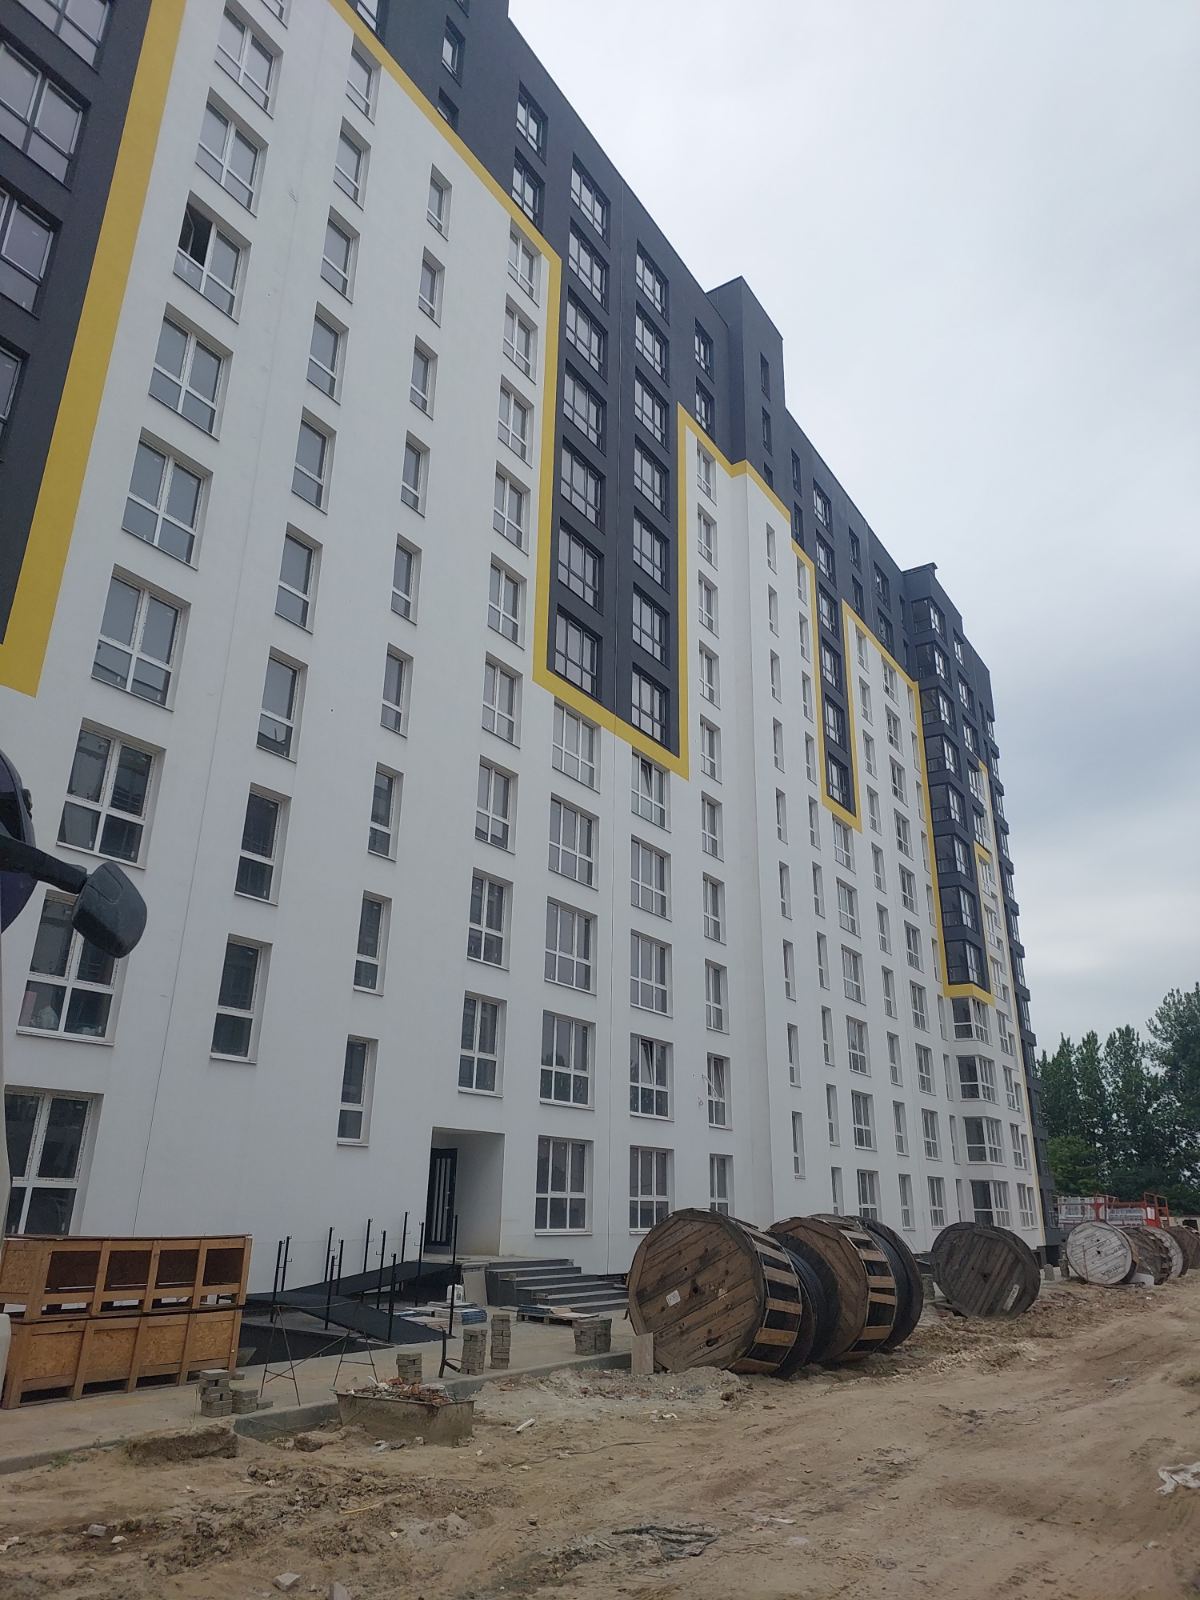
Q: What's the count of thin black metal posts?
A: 11